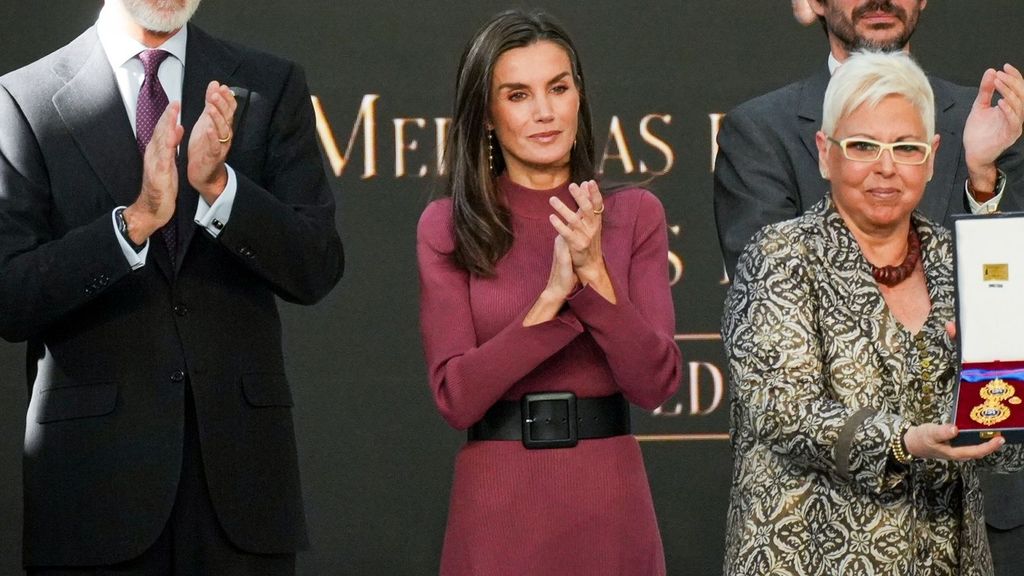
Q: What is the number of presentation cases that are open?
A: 1